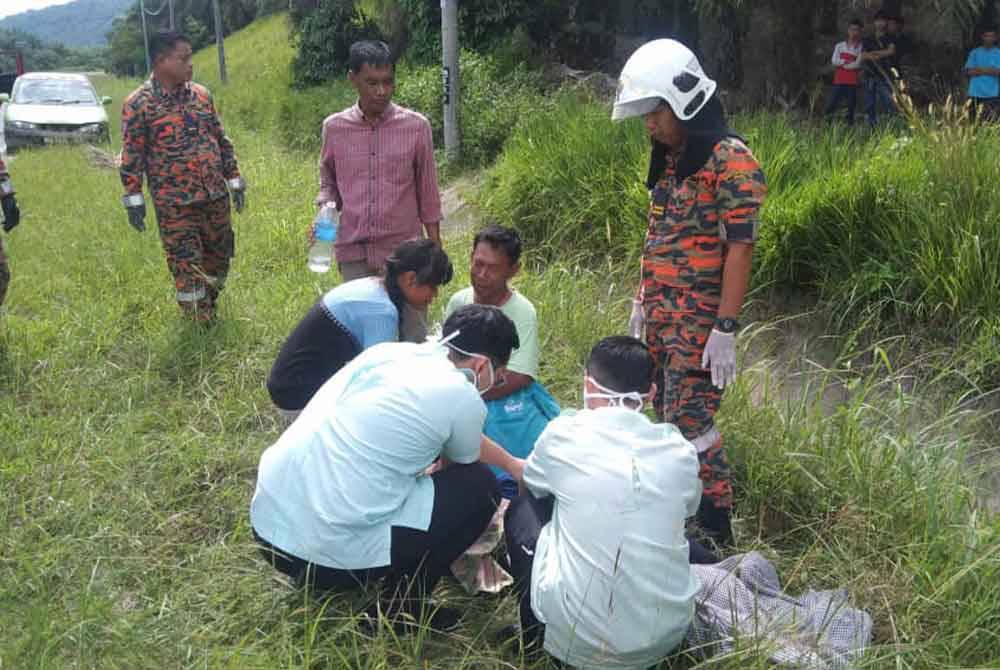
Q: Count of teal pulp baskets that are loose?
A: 0